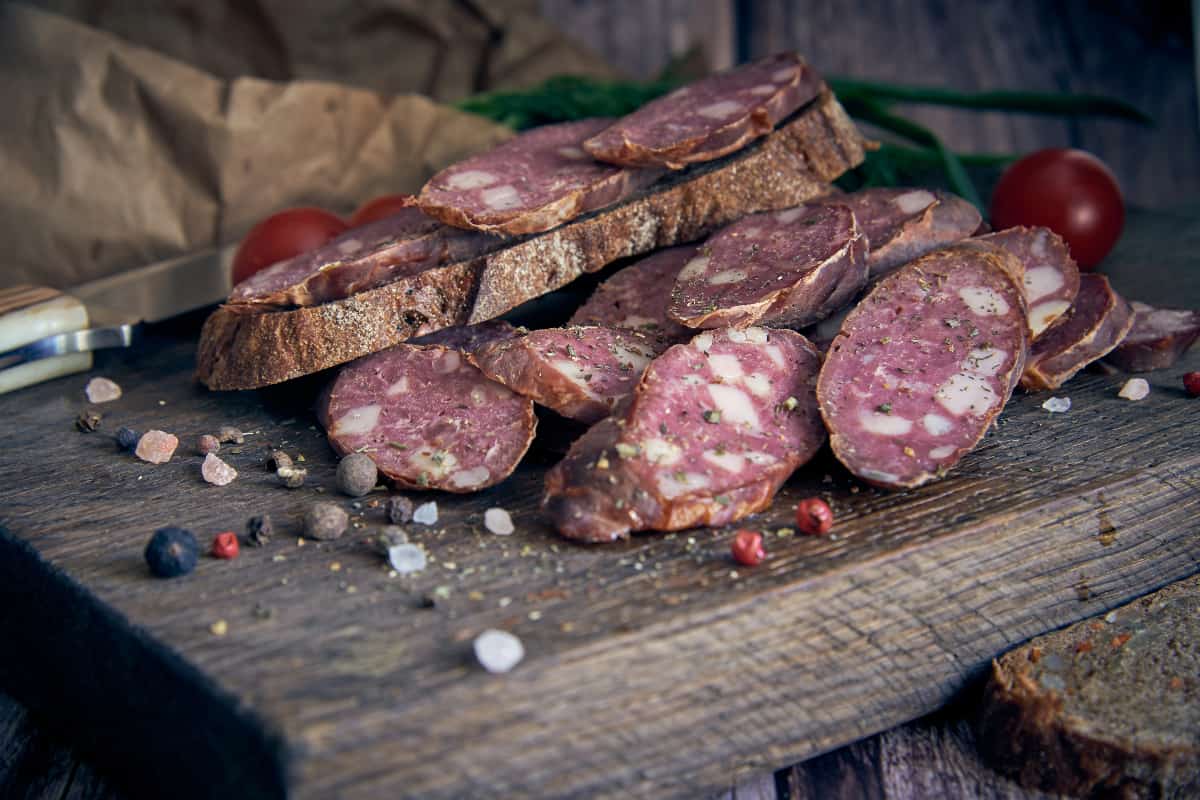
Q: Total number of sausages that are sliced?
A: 13